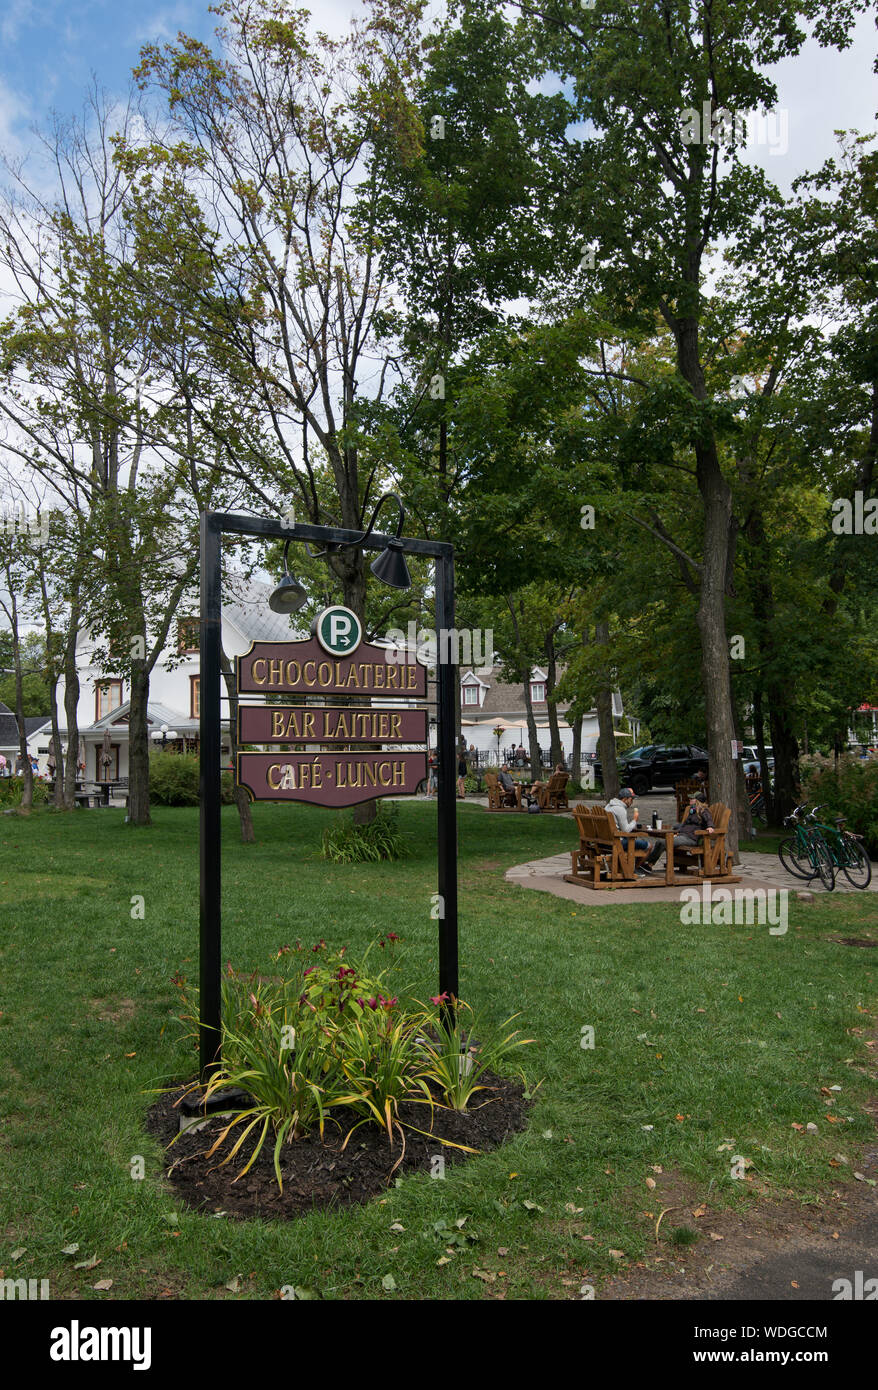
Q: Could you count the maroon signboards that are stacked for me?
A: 3